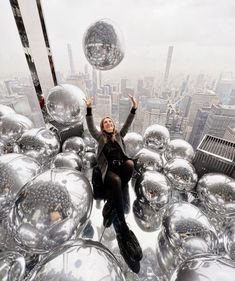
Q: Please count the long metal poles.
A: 2